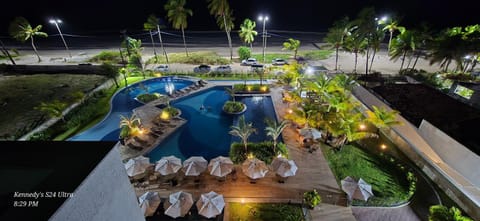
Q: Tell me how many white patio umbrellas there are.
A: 11